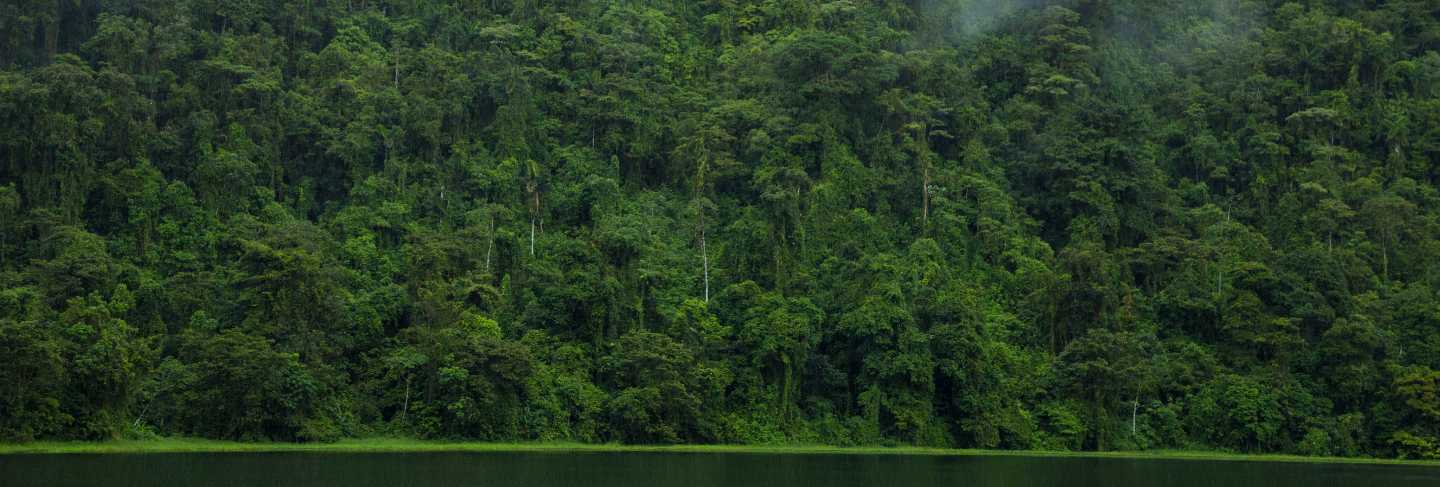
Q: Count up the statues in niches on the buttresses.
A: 0